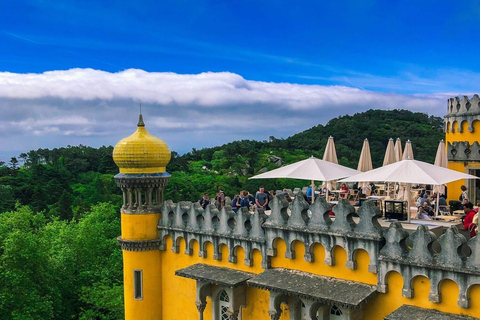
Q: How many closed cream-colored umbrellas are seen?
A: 6